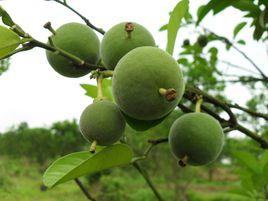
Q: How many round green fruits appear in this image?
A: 5